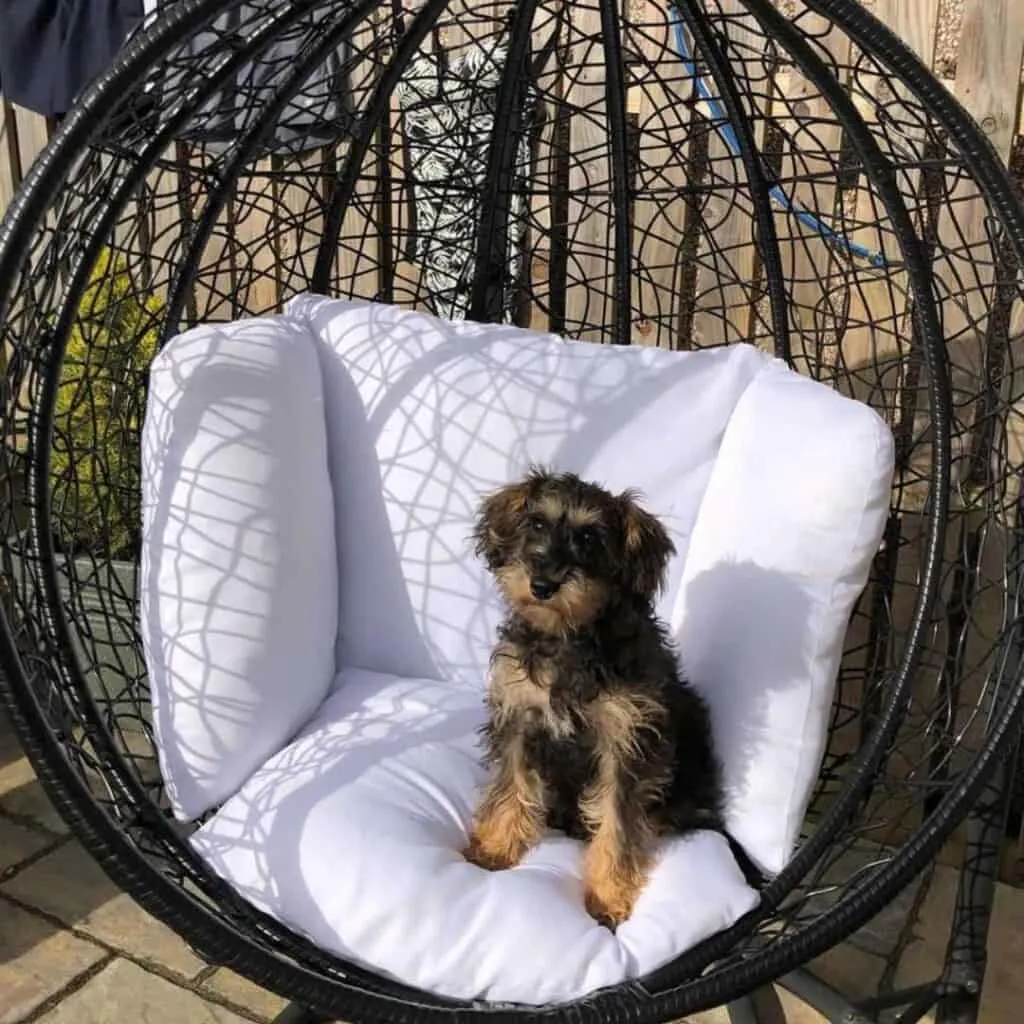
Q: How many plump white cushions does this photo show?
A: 4